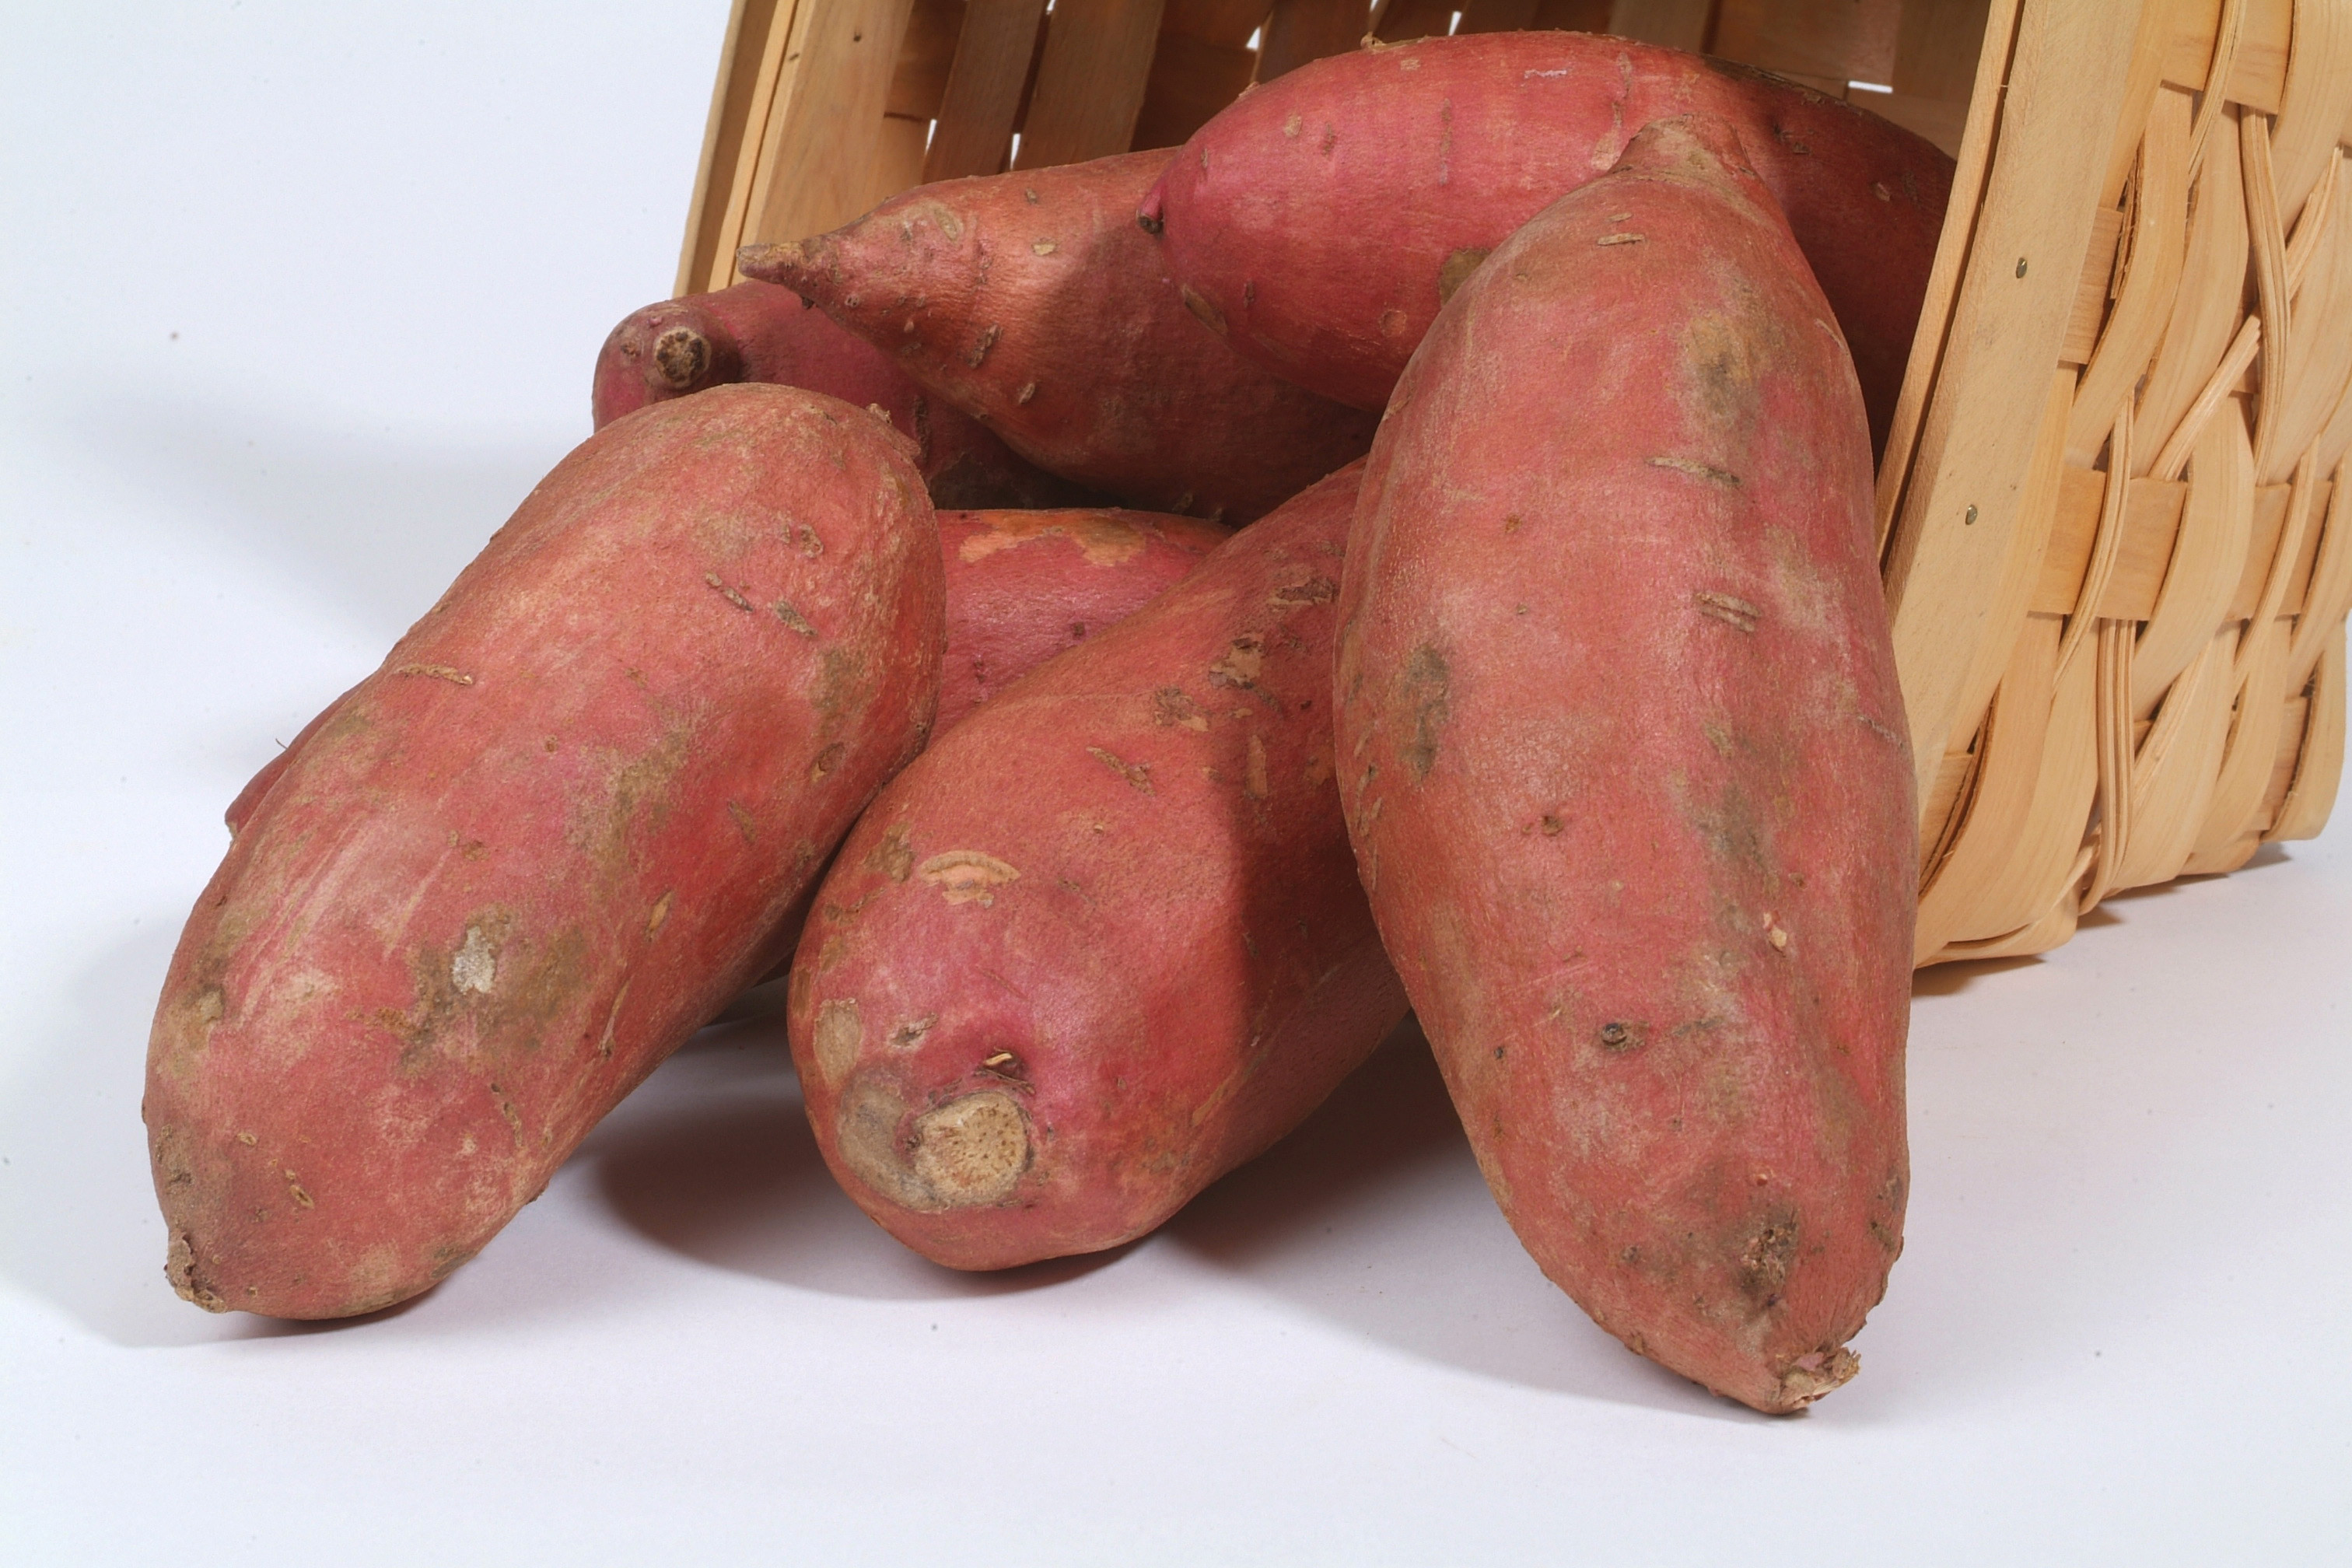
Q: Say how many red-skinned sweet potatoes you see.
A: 7